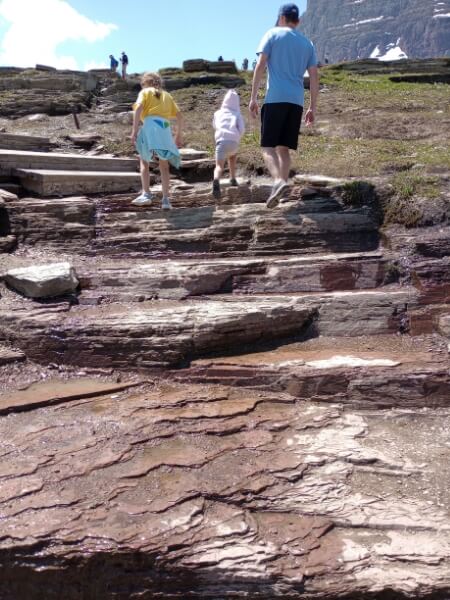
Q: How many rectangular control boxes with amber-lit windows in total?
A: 0